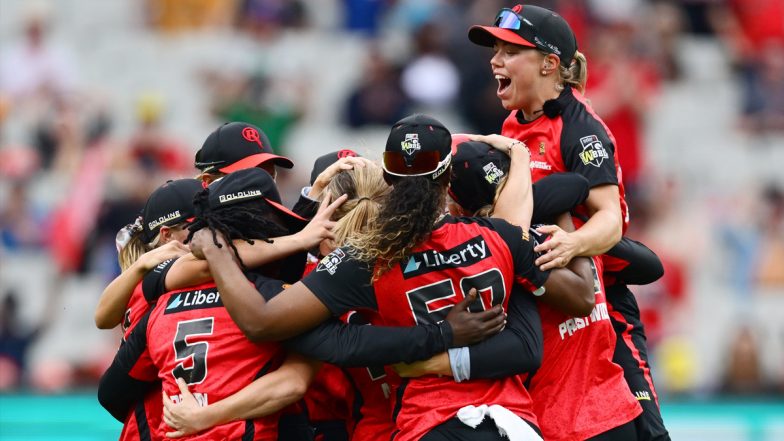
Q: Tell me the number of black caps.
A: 7